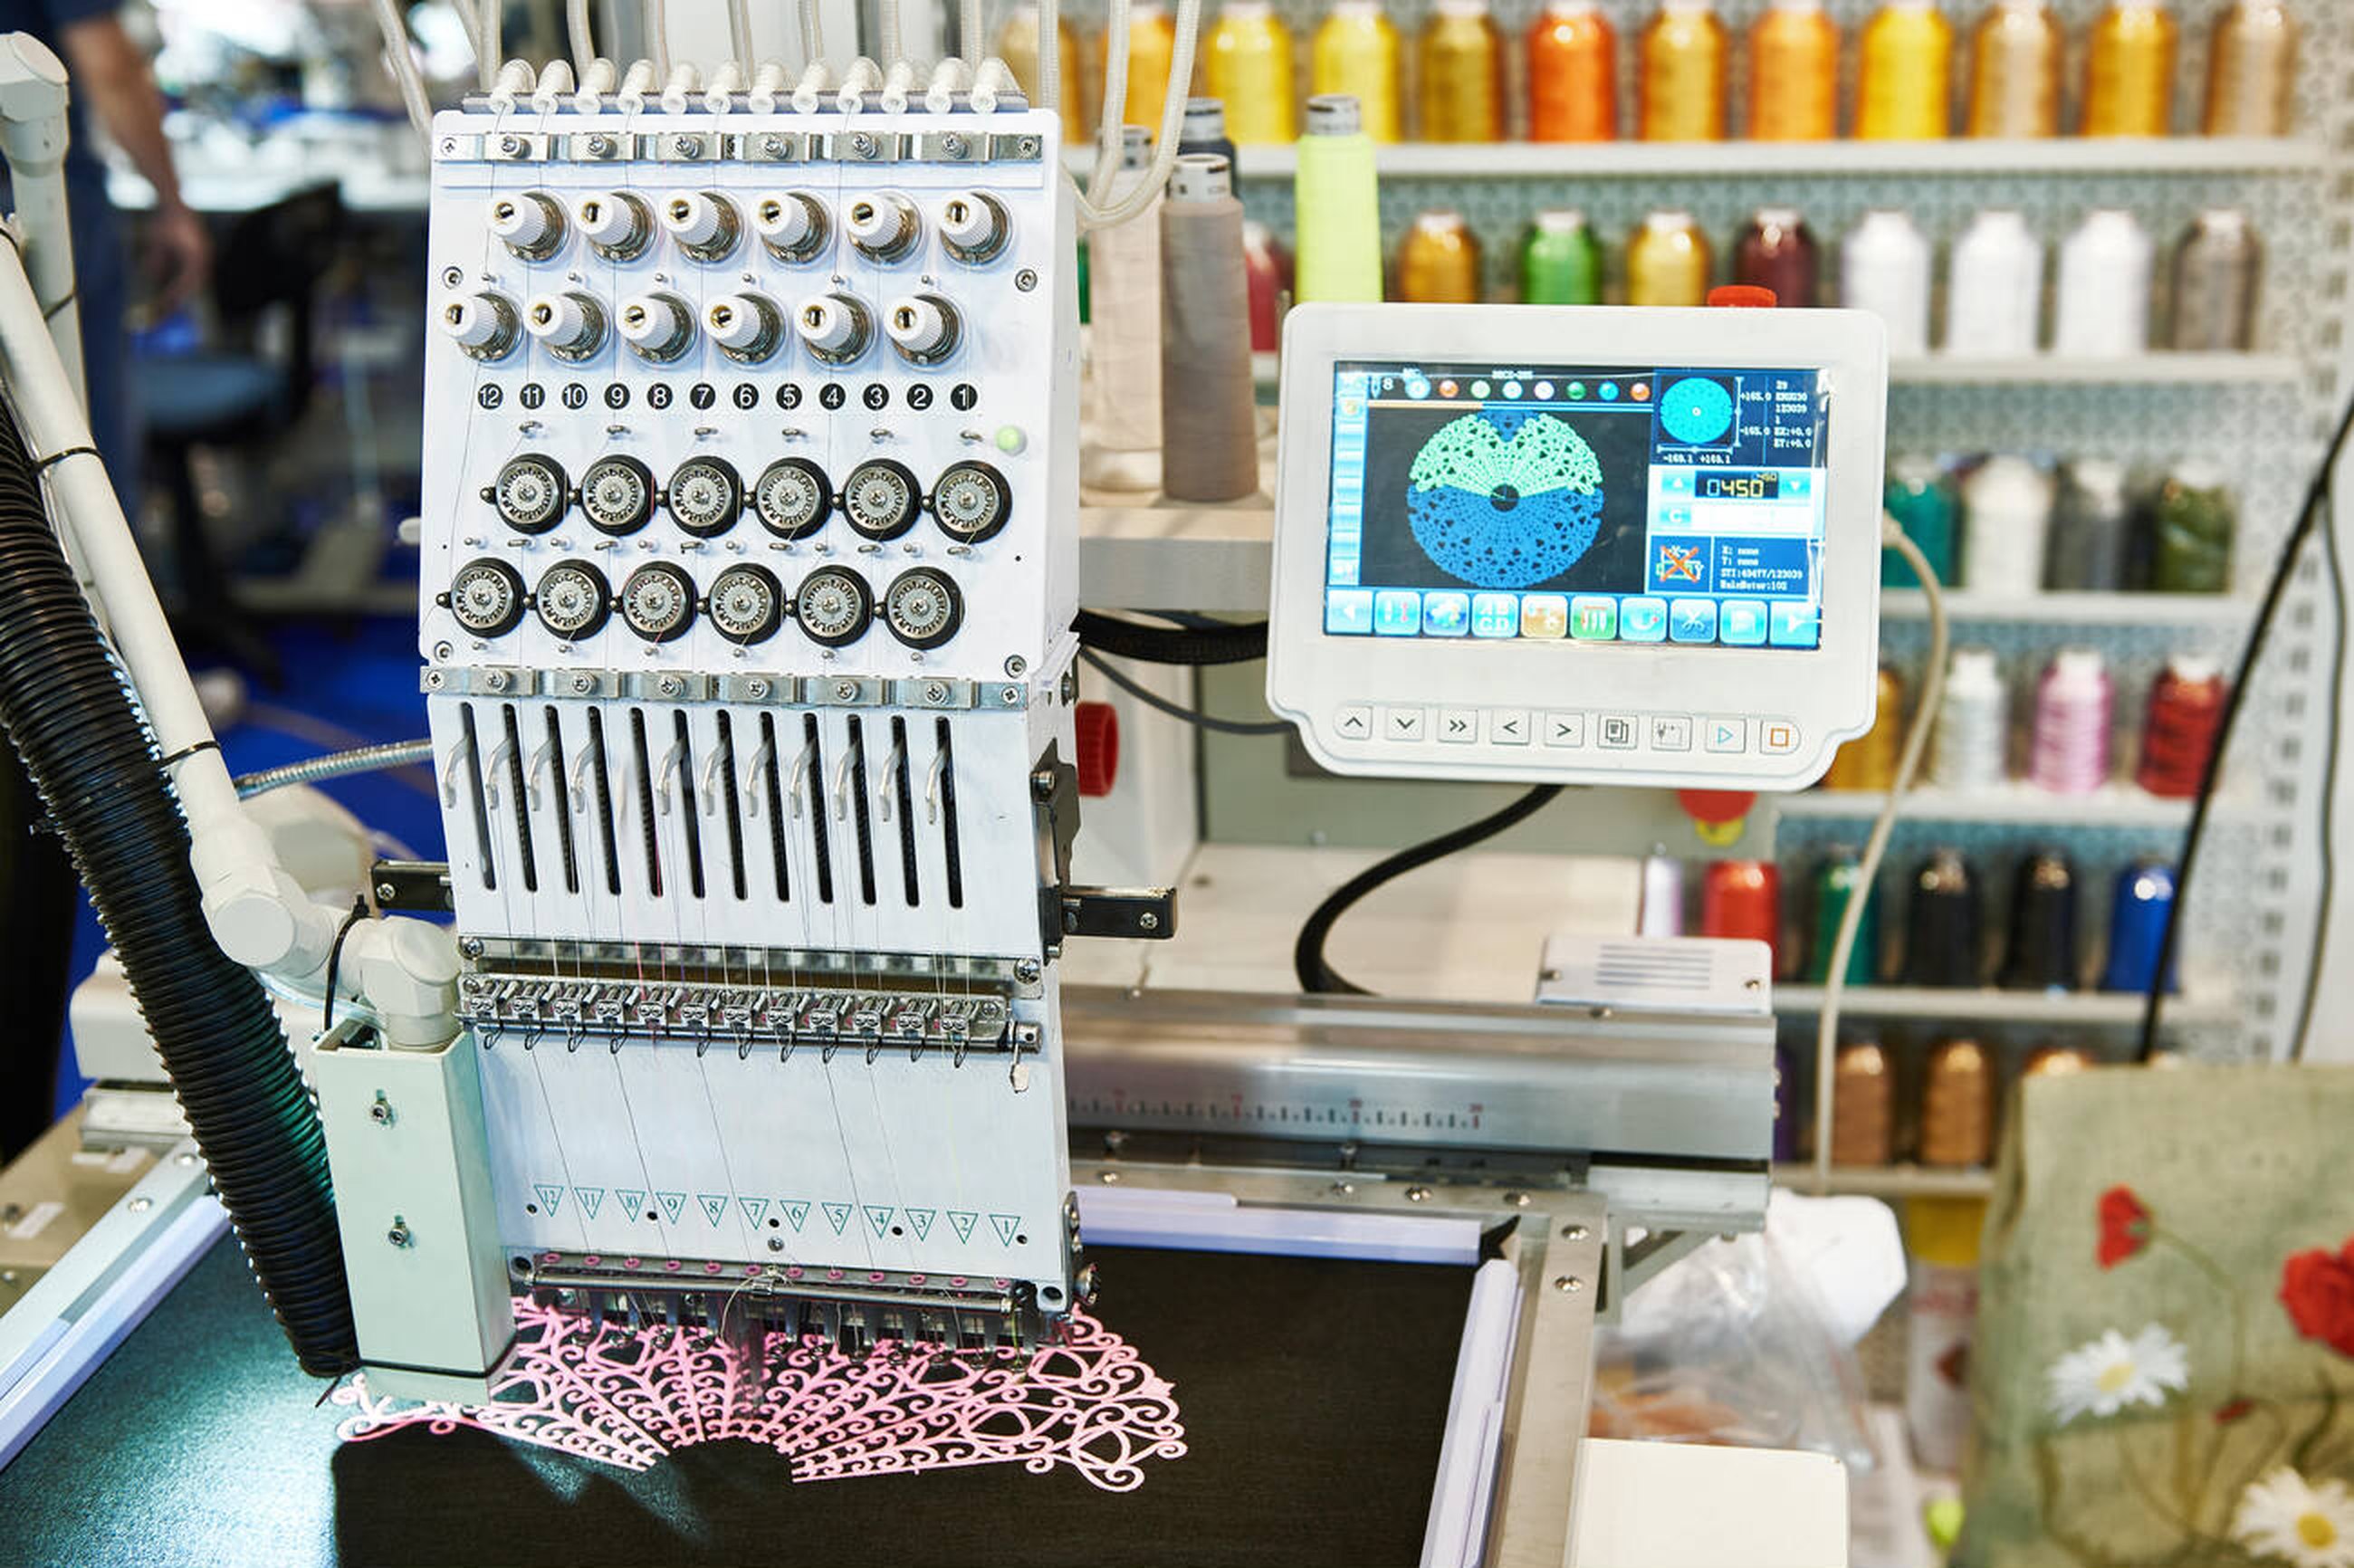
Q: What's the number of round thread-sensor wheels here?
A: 12